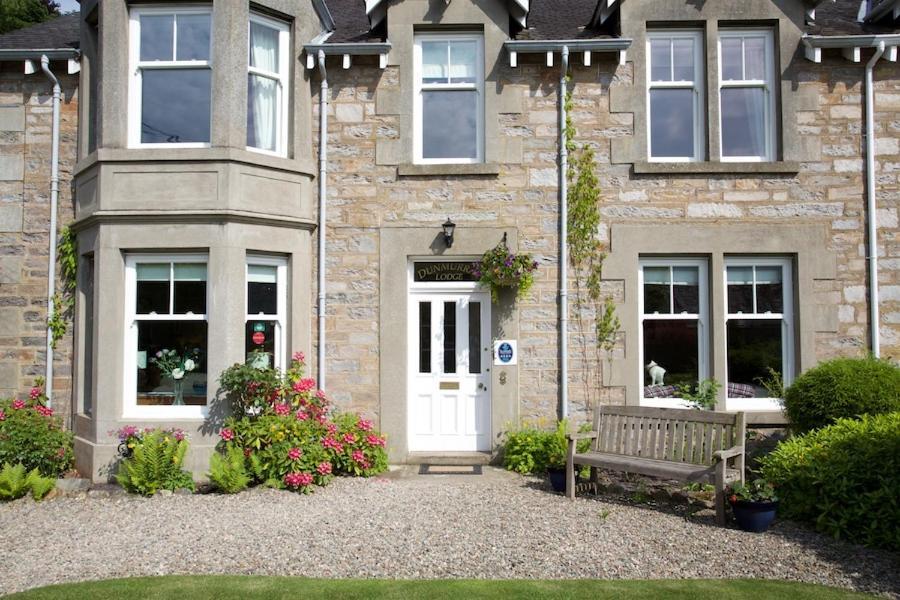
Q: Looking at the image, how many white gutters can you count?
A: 4